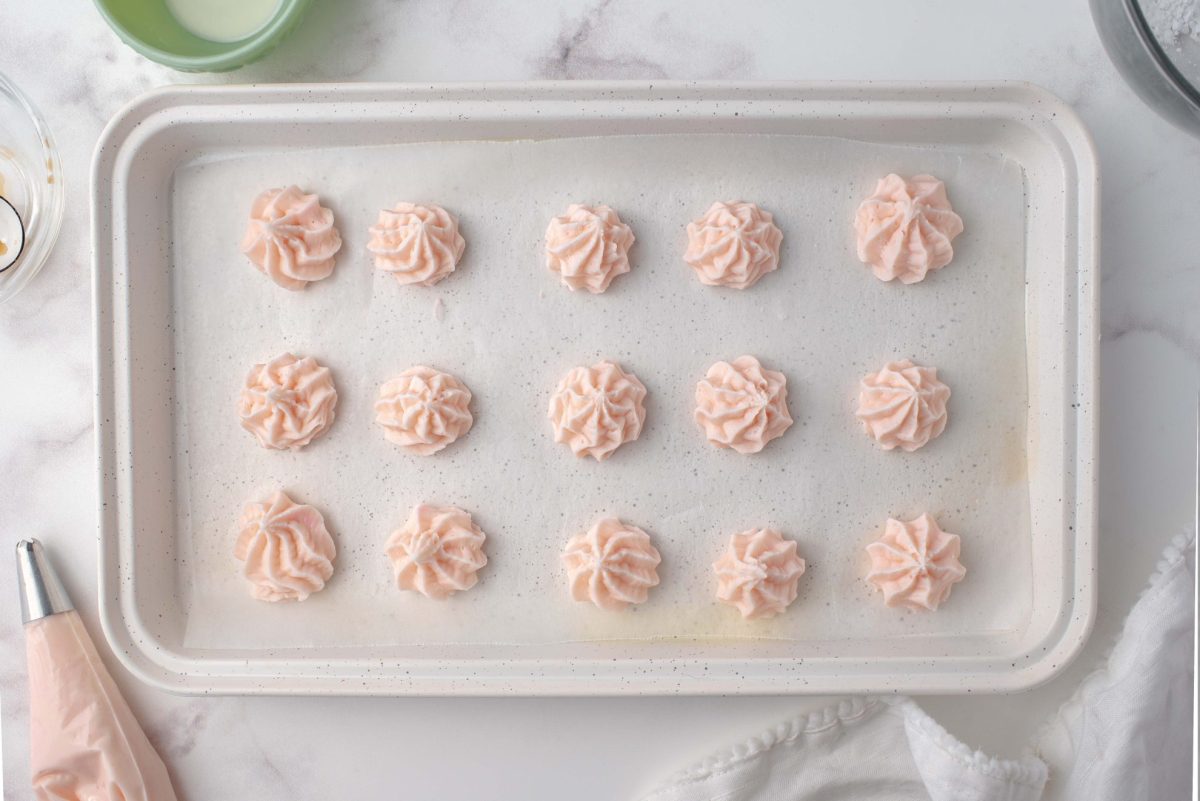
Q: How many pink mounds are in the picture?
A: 15